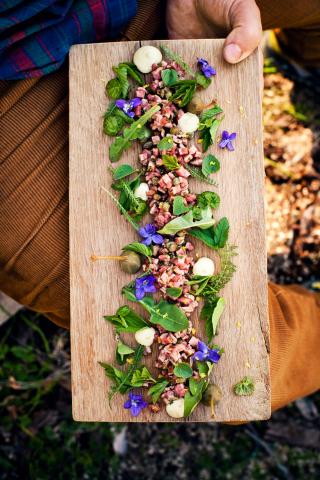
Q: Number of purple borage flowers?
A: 7